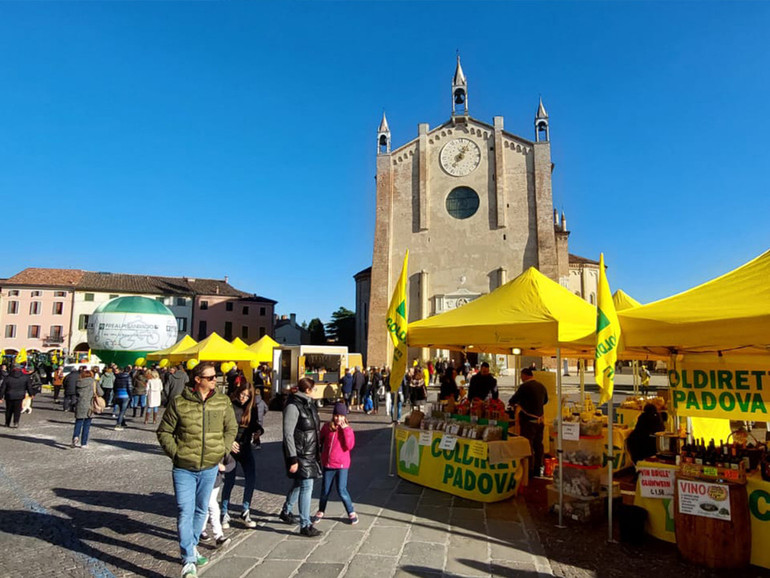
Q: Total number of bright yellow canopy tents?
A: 7